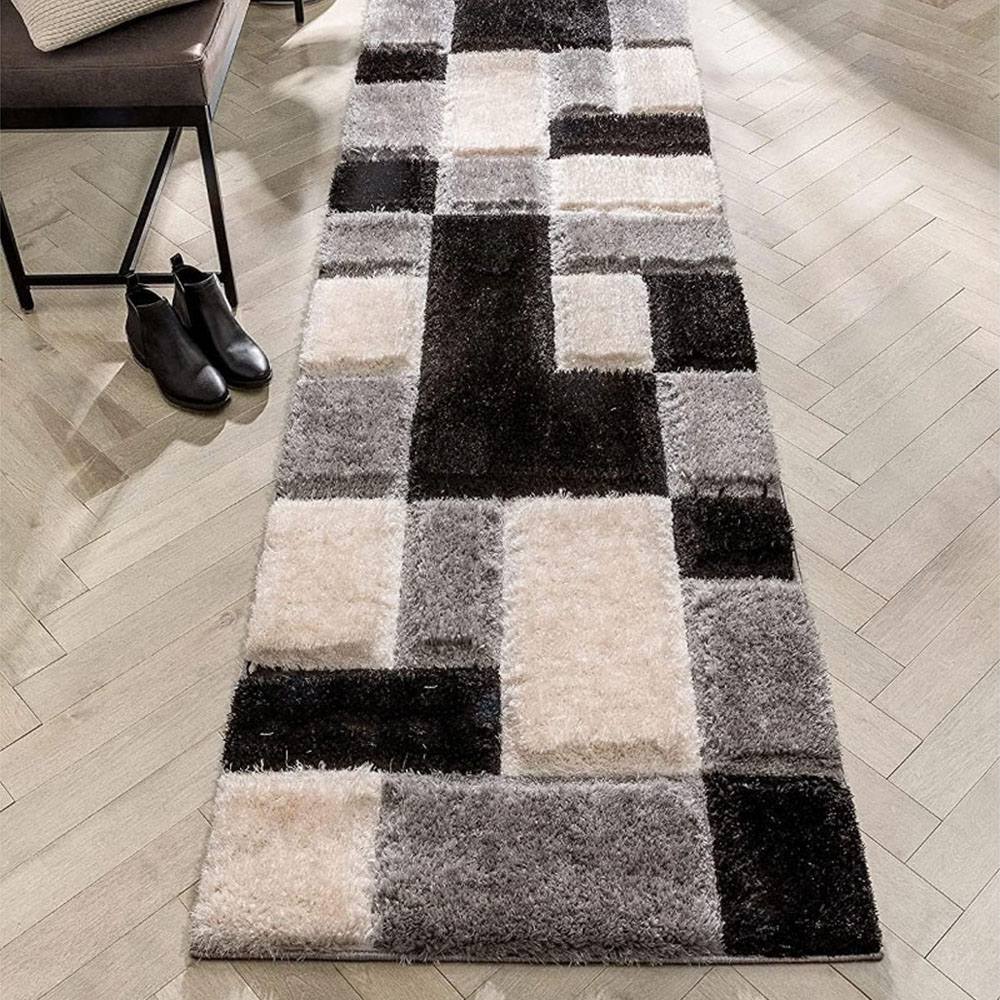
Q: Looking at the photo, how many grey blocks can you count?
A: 12